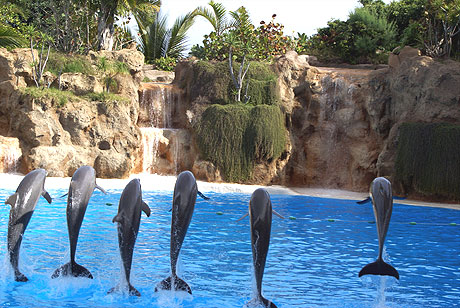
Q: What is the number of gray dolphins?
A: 6